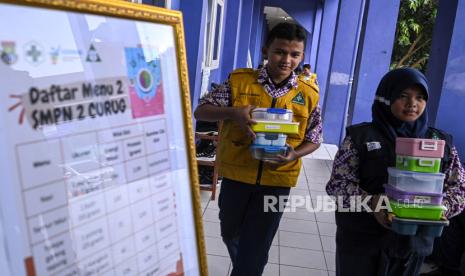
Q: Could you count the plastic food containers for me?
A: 10